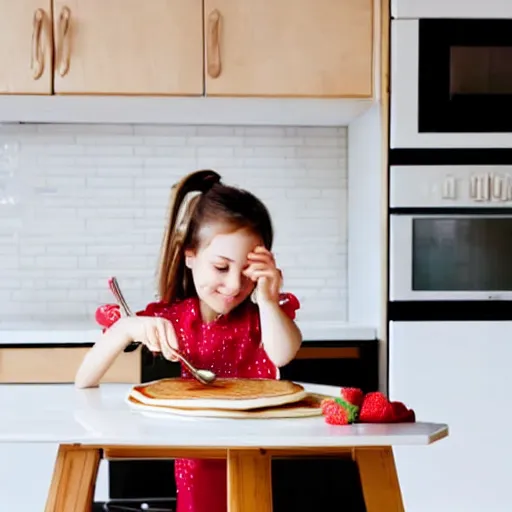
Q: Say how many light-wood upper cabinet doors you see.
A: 3